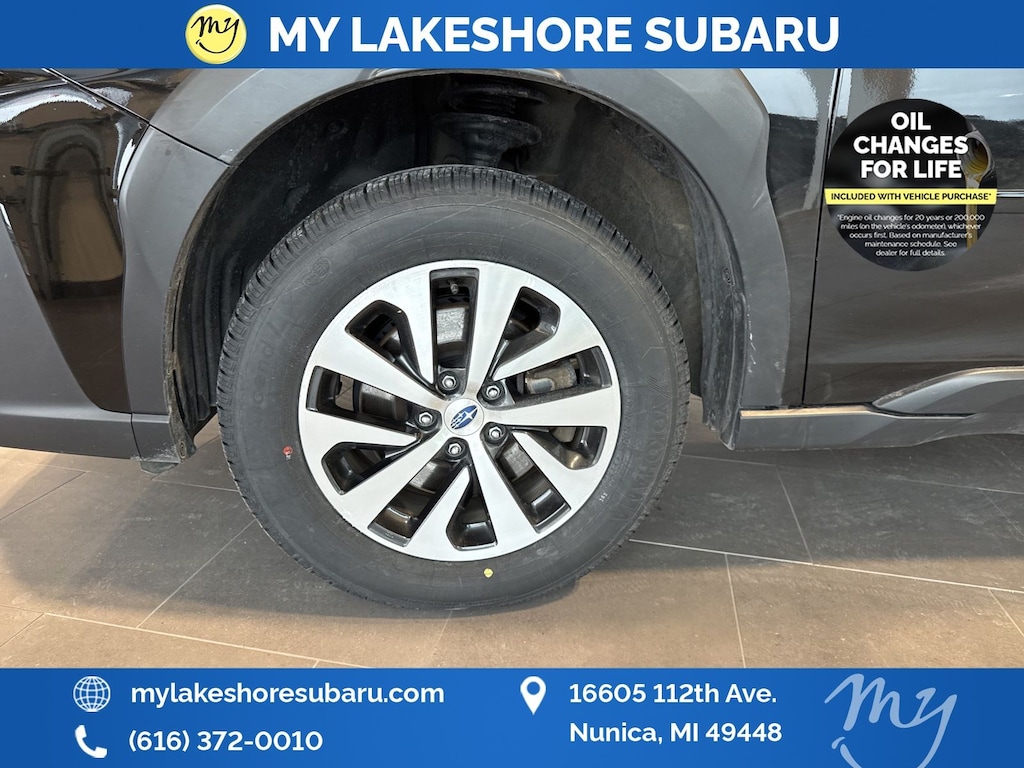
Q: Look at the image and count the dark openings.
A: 10